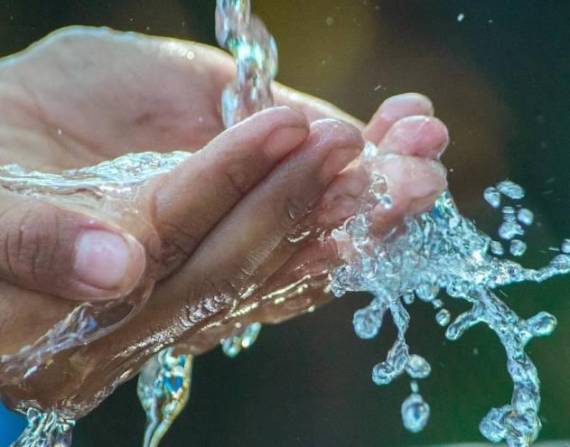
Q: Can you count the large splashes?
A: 1